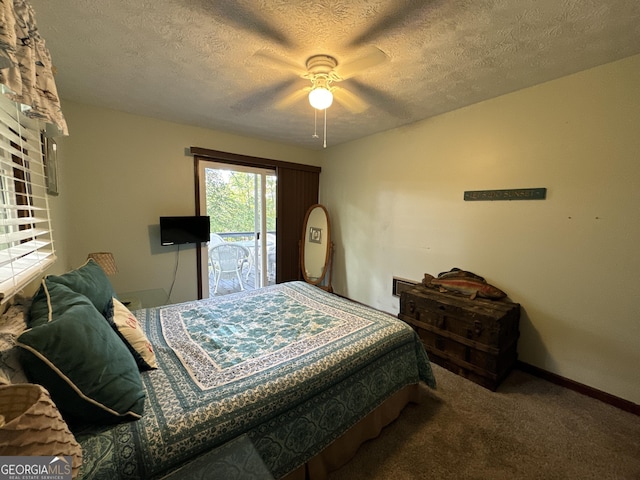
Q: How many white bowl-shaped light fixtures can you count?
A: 1